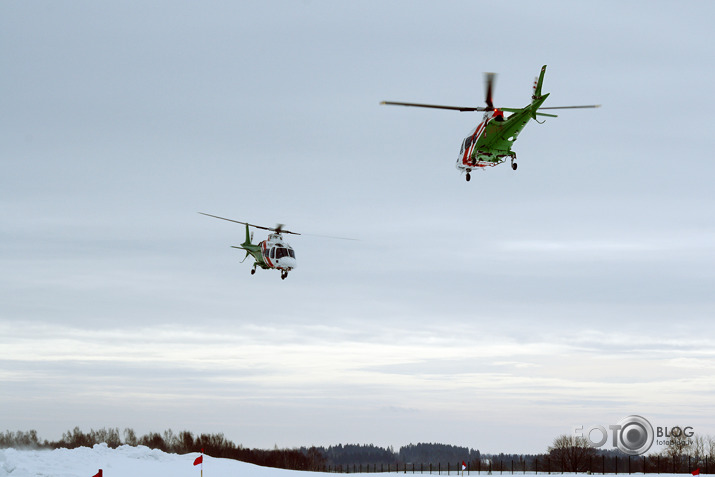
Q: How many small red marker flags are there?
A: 4